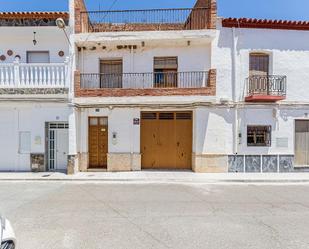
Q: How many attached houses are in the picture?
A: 3